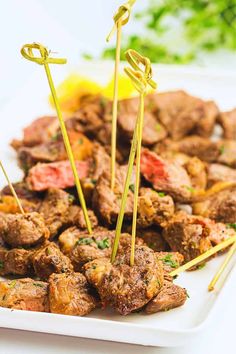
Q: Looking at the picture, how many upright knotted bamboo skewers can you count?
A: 4